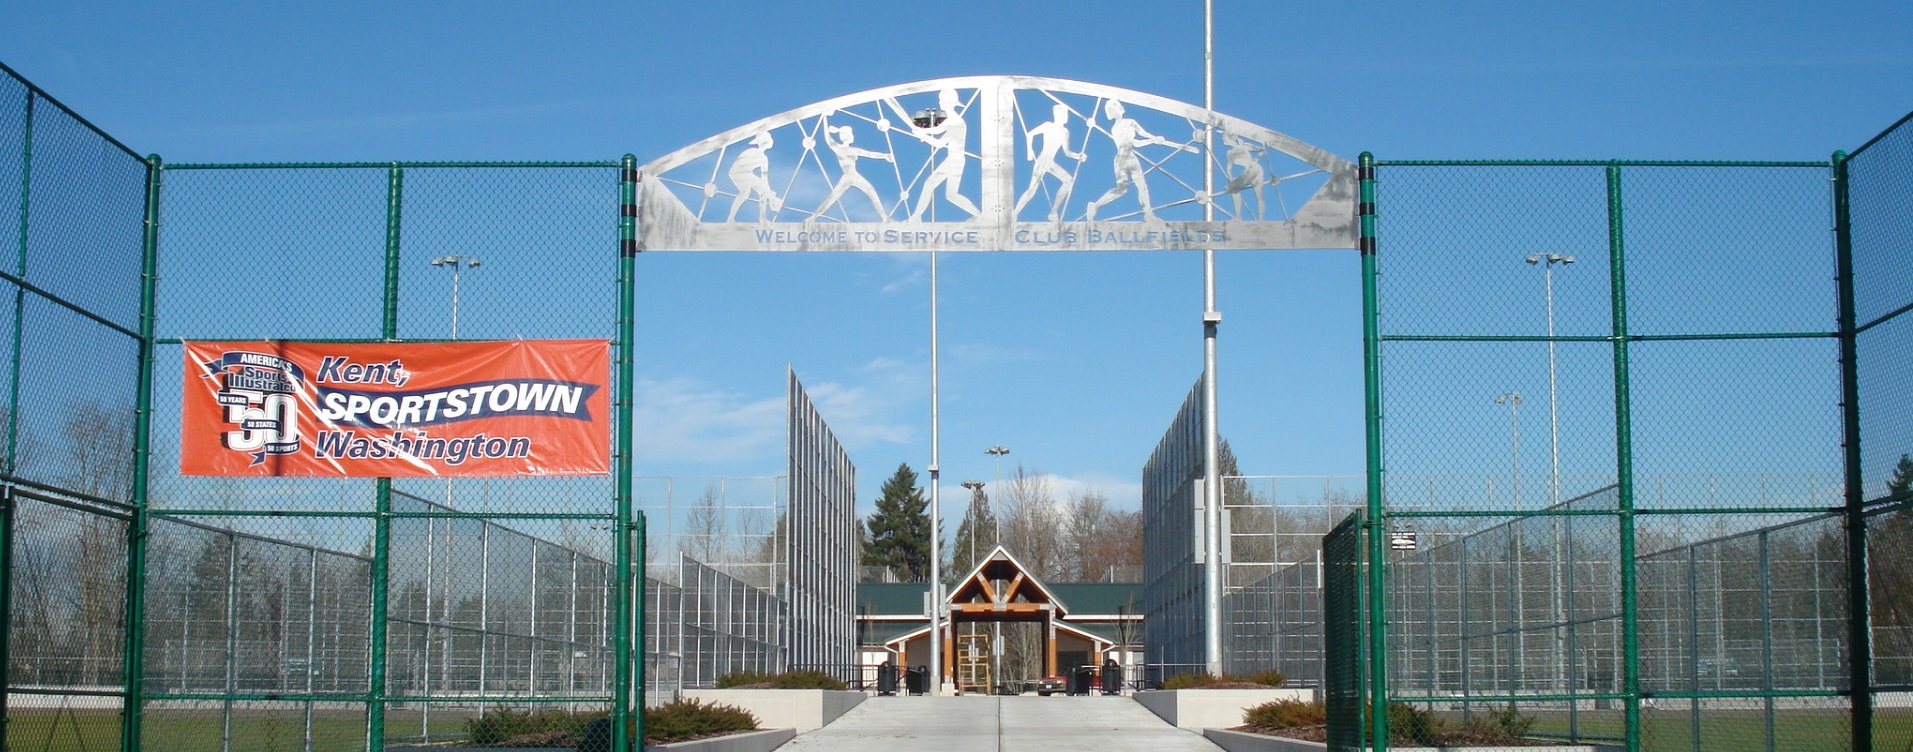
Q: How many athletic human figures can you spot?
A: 6